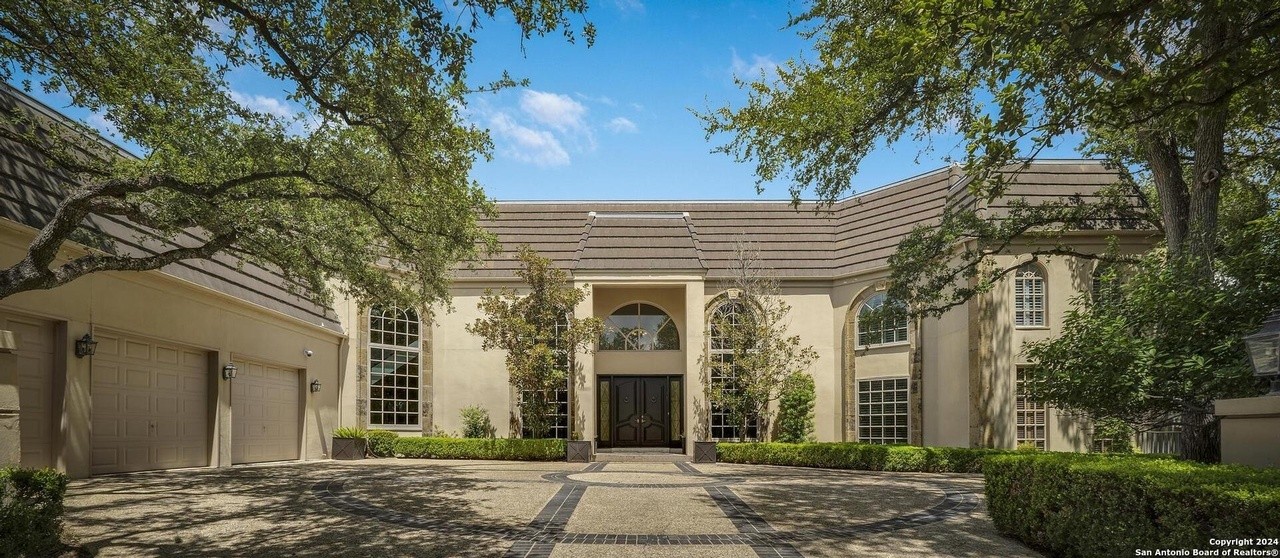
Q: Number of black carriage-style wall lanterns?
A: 3